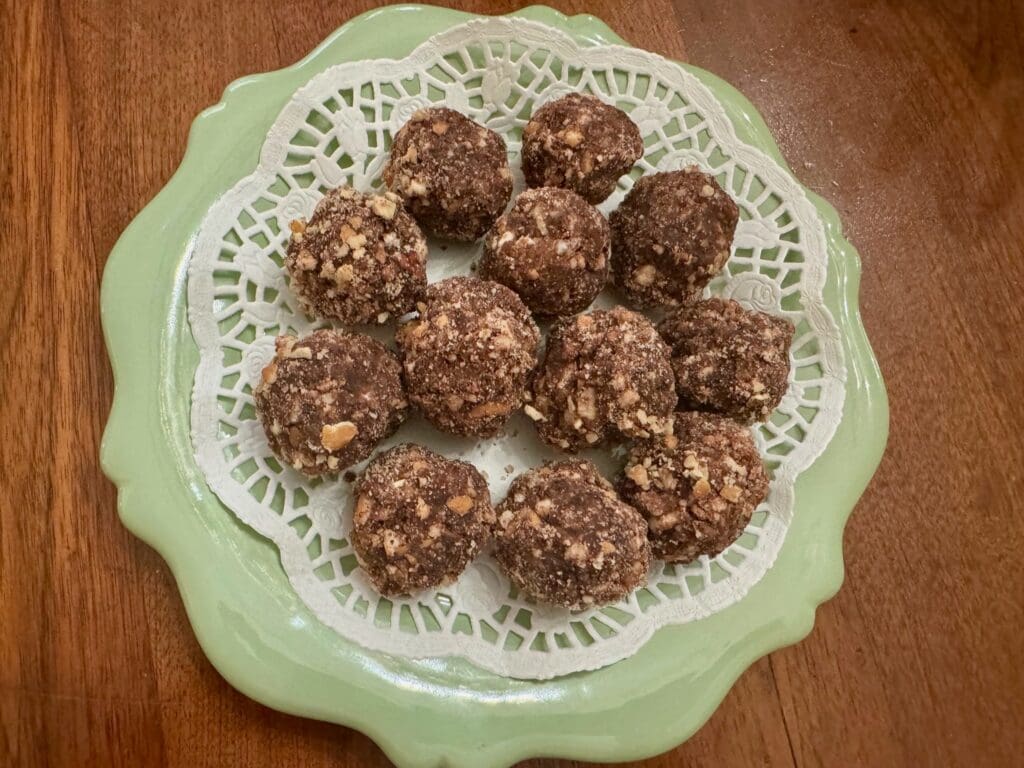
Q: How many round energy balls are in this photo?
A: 12